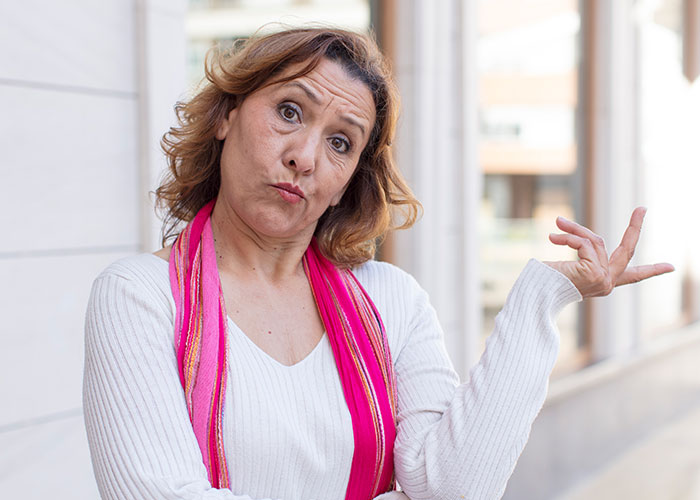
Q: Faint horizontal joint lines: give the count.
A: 3